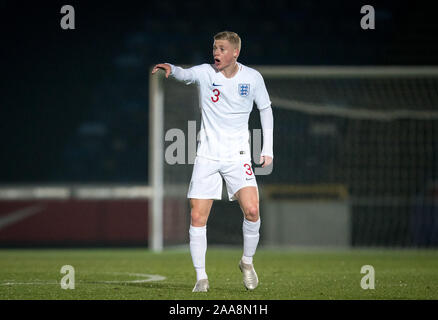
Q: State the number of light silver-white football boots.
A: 2